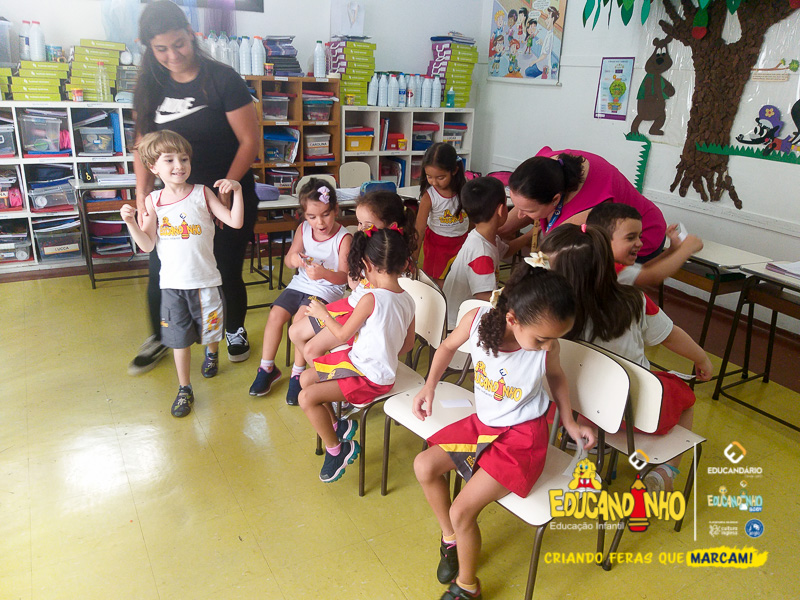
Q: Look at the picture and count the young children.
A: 9